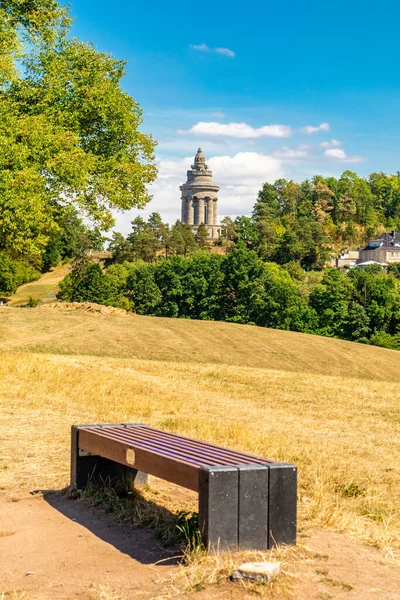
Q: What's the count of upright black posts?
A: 6